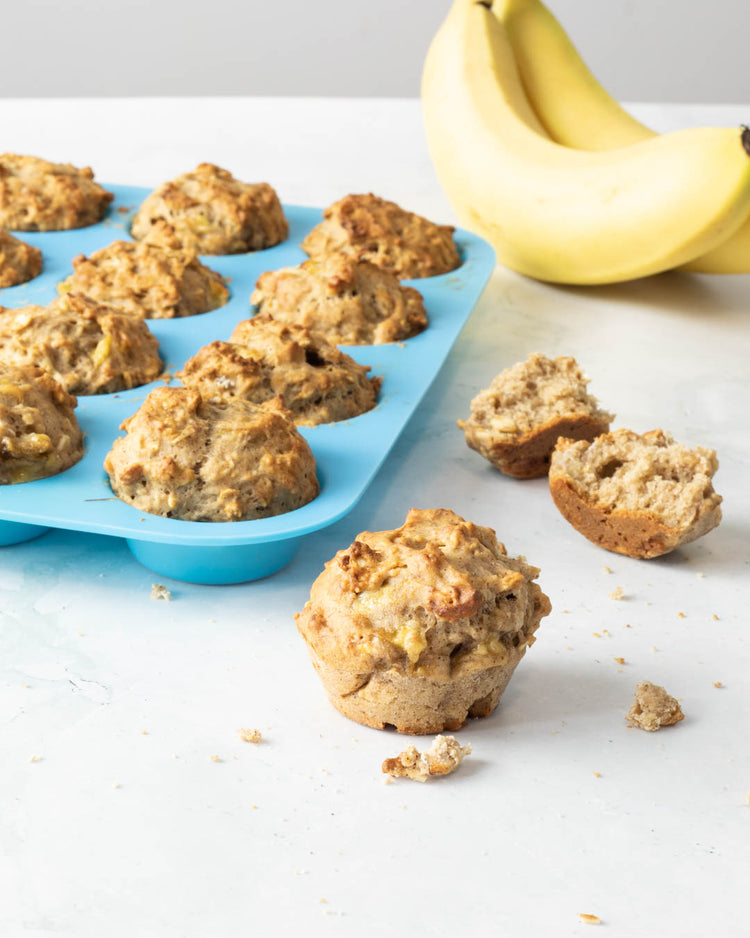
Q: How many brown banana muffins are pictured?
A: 12